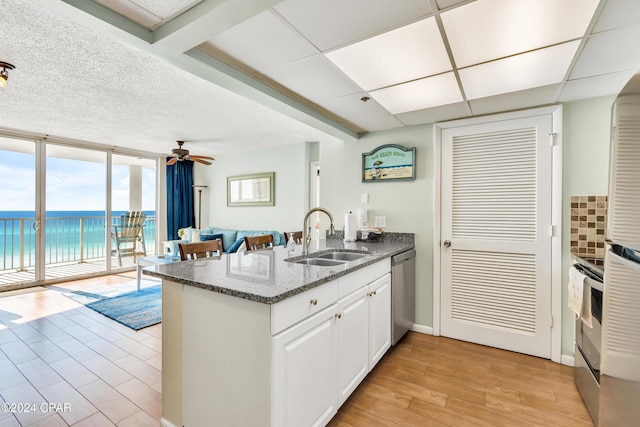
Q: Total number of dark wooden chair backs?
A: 3